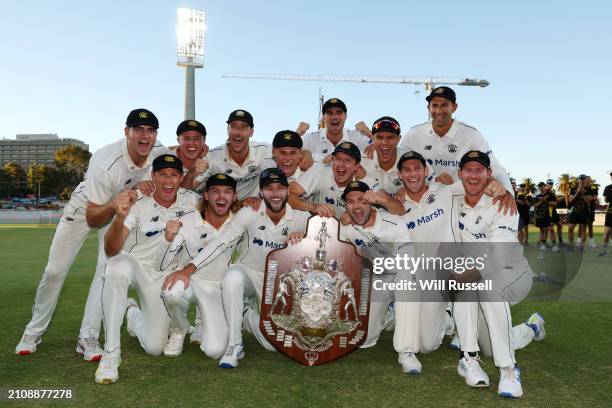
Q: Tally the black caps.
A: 14